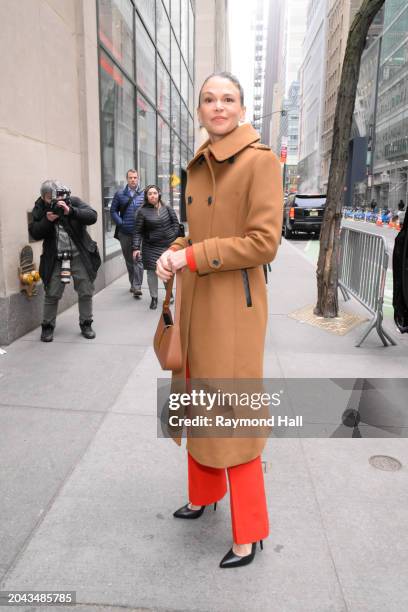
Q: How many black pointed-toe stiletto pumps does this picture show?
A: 2